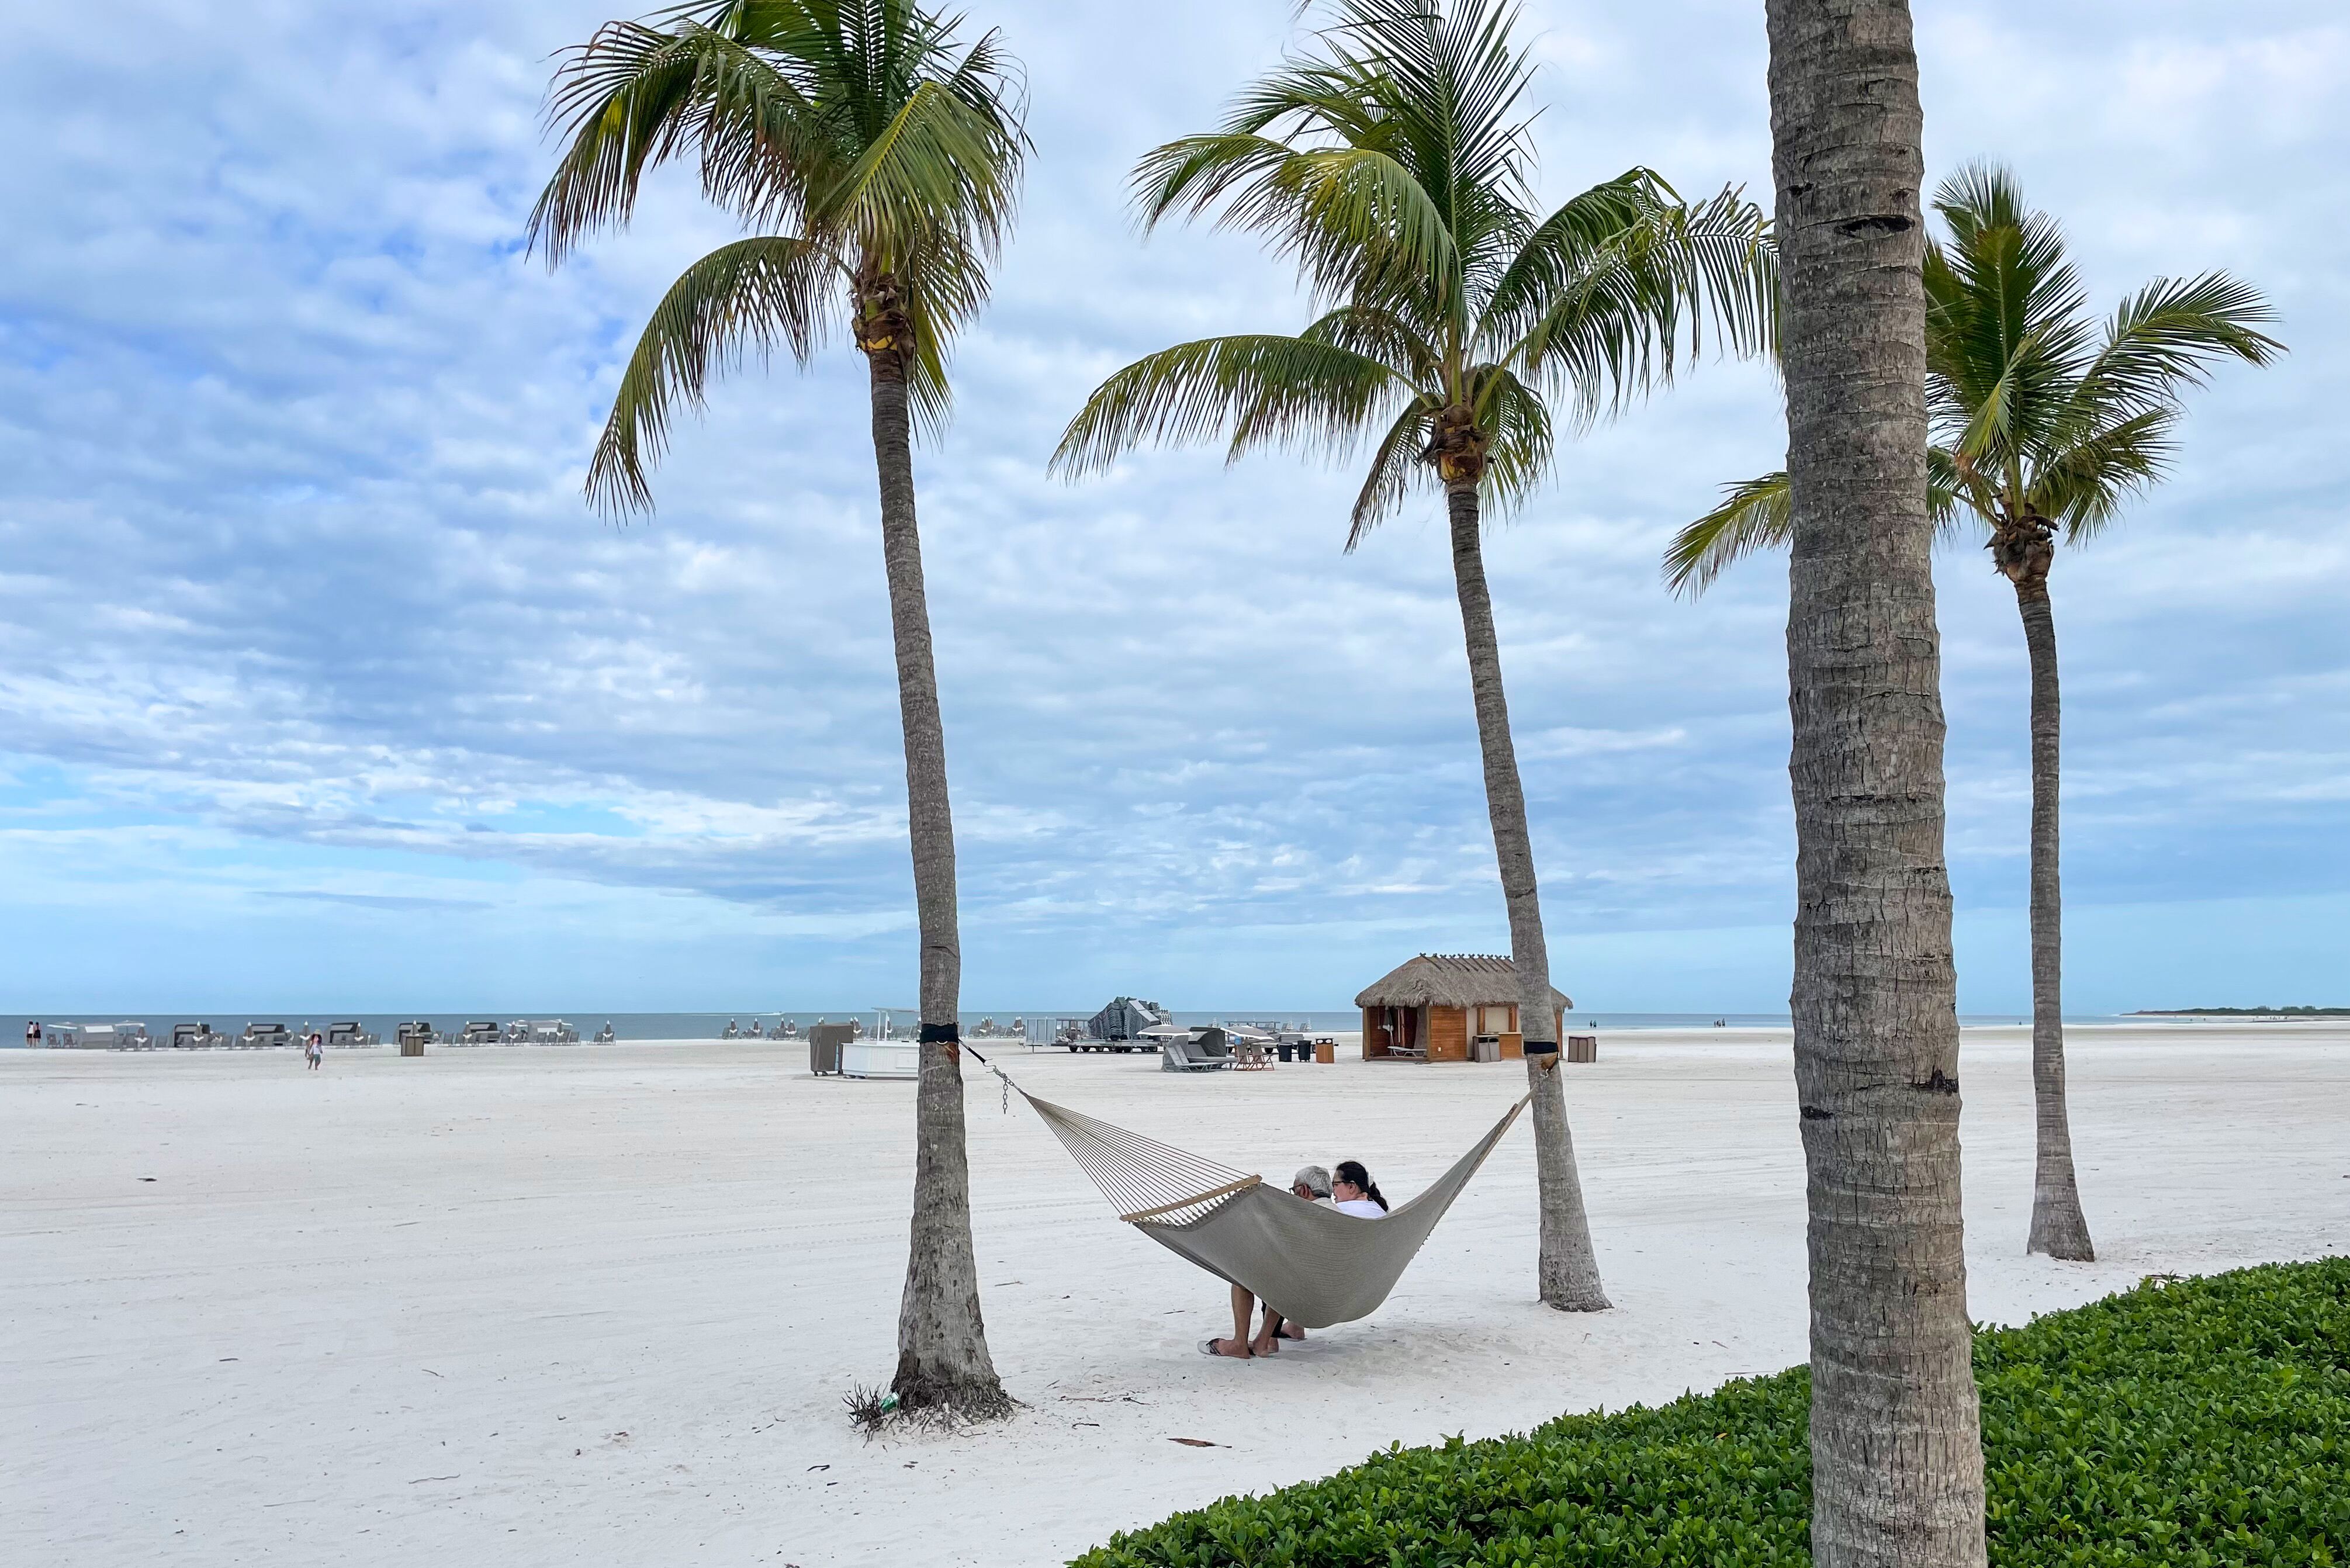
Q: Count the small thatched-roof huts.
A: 1